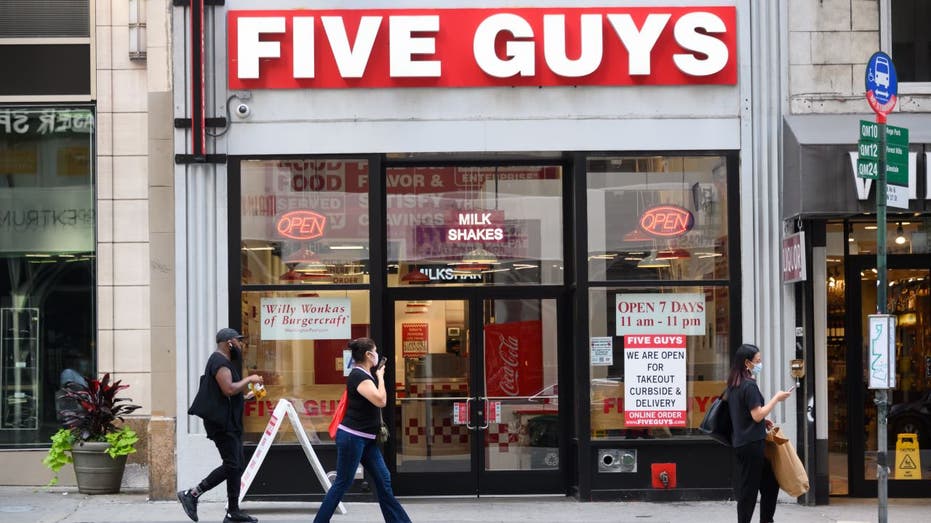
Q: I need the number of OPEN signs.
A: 2